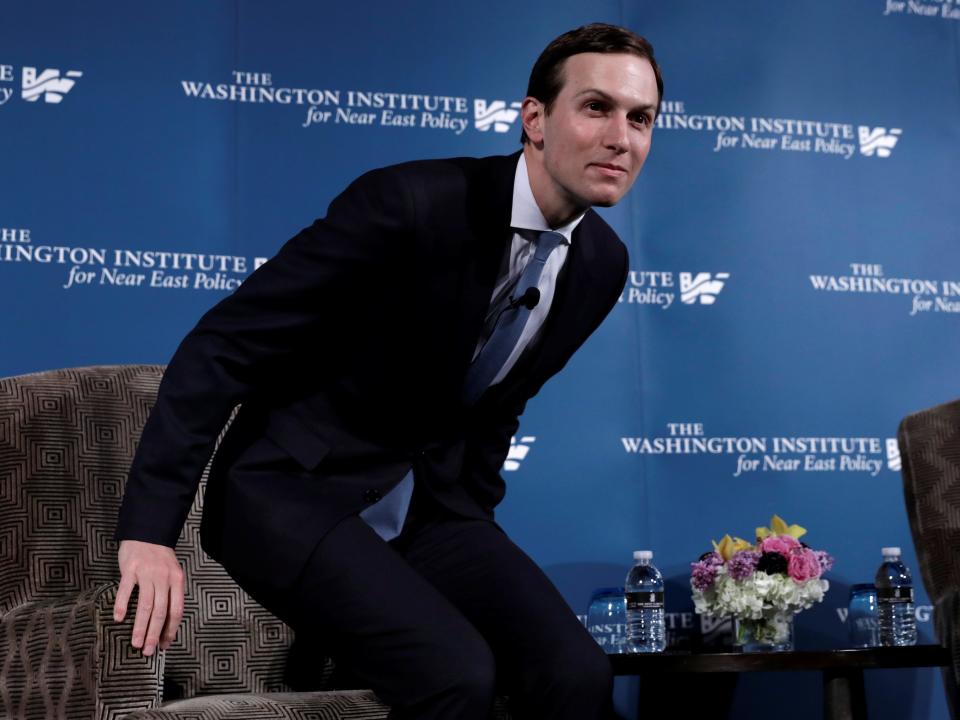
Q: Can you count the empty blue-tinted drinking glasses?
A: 2